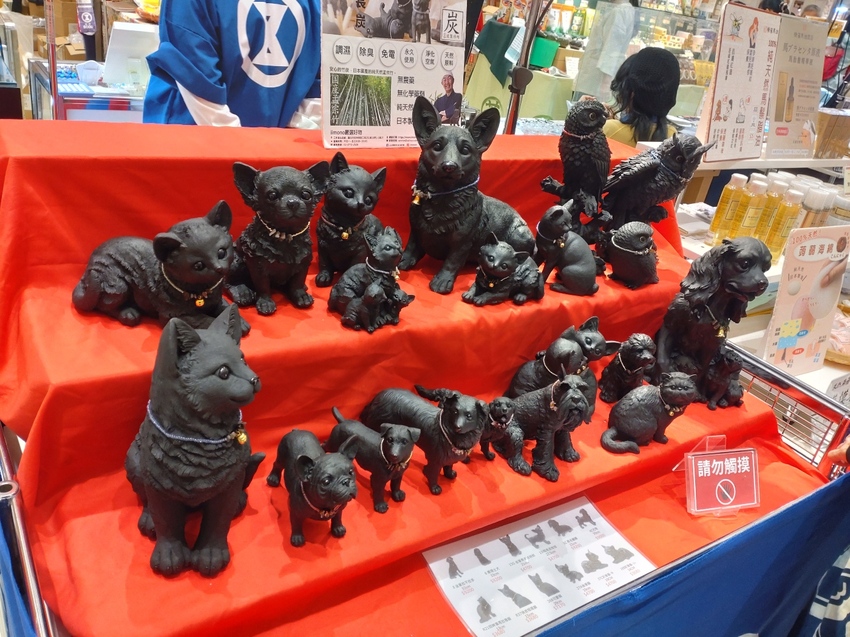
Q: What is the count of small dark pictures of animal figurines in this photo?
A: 12